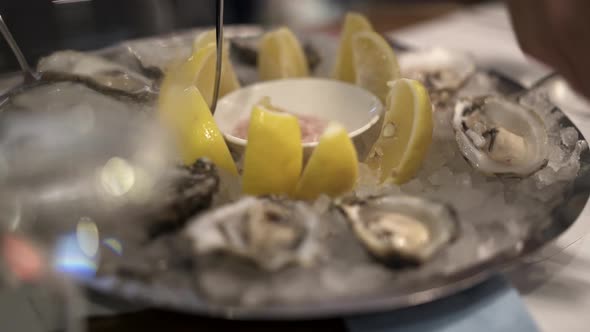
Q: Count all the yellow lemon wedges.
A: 9